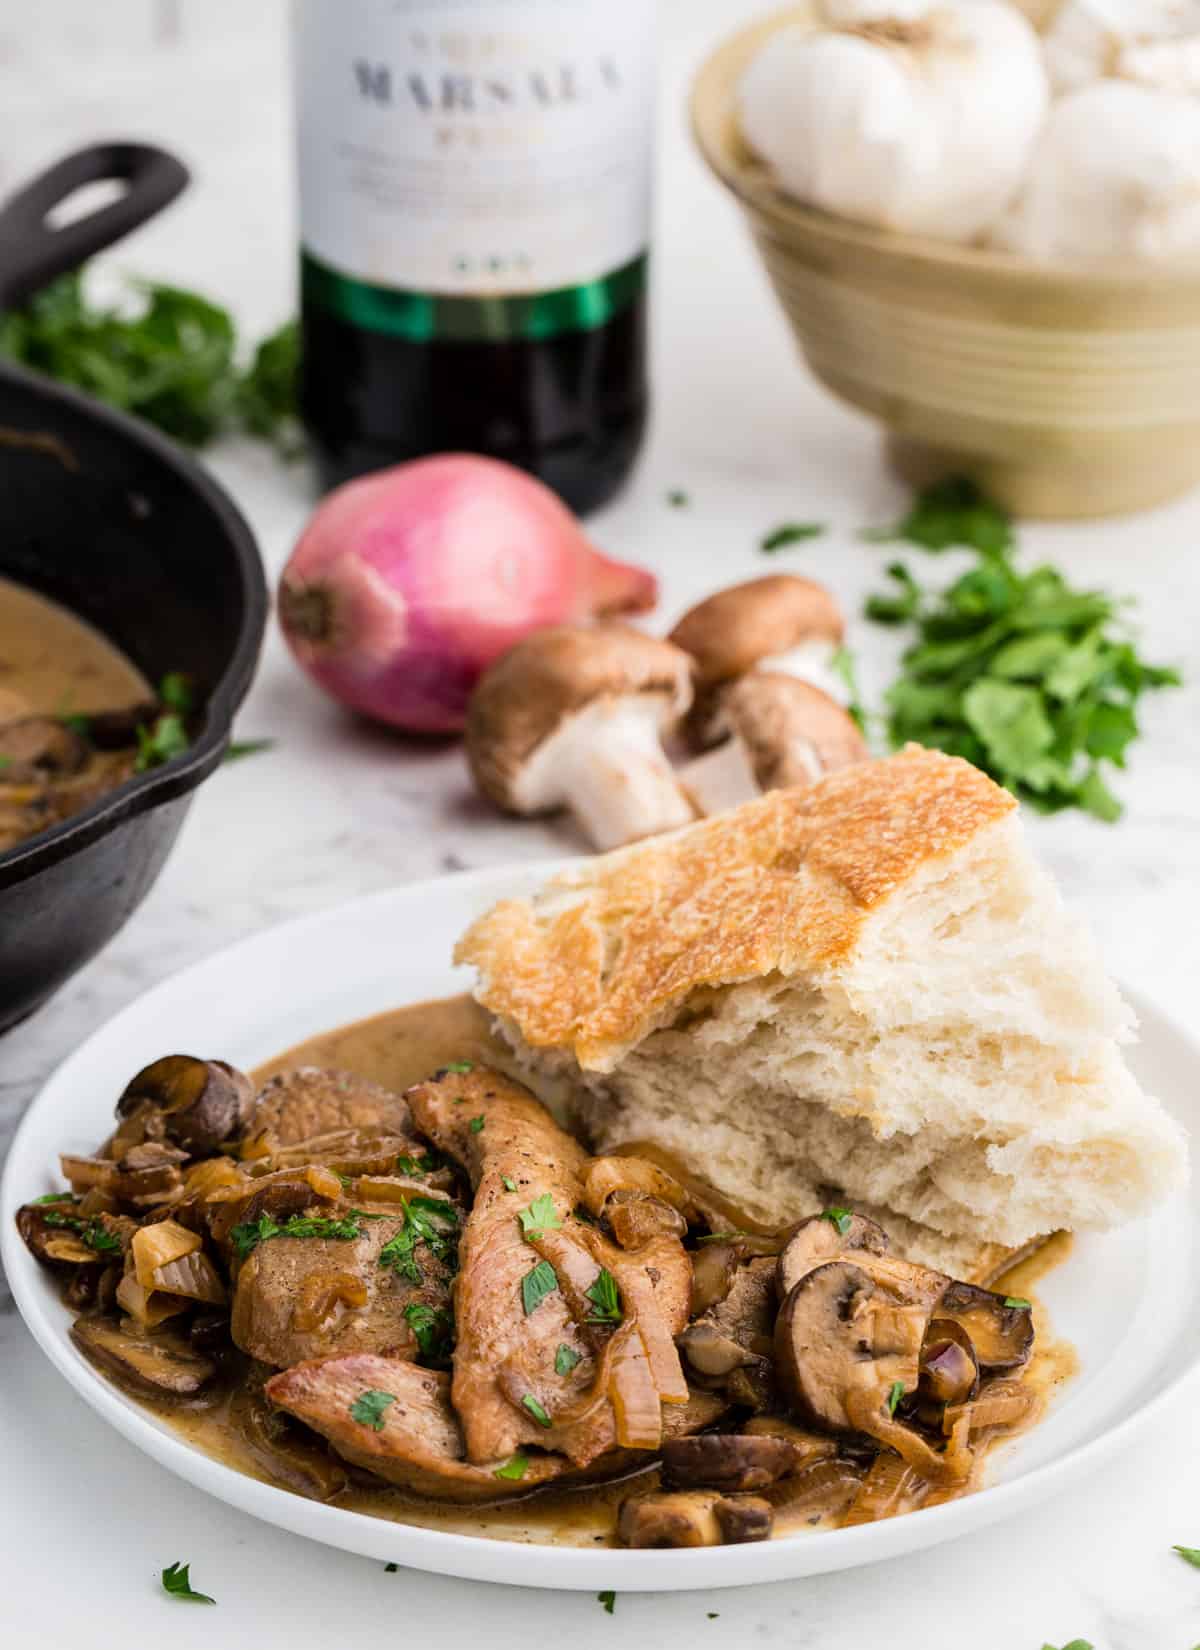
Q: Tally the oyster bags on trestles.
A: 0